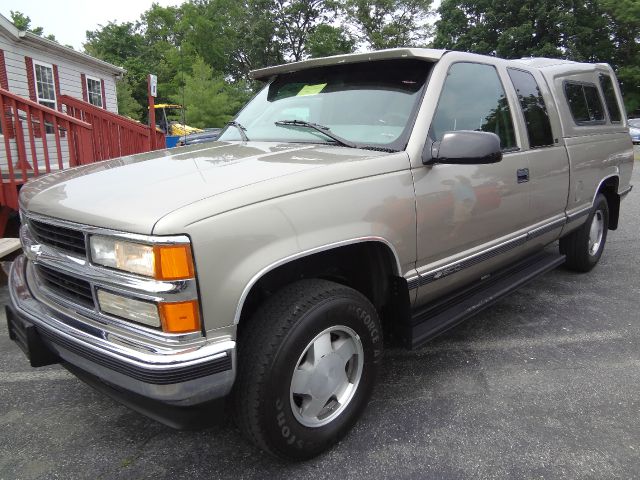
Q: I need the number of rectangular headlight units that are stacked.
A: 2